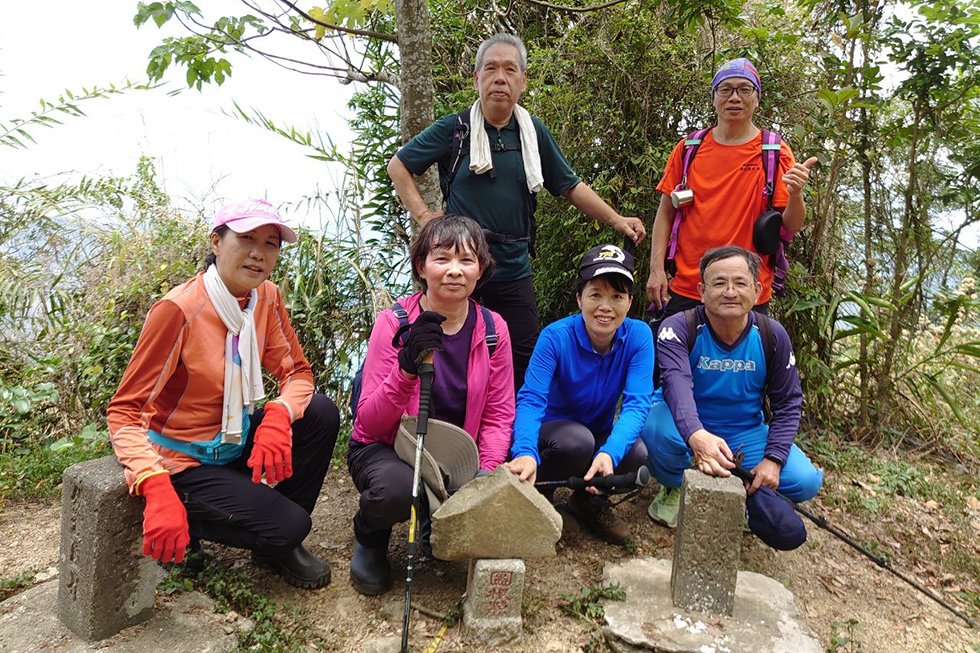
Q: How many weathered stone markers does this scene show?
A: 3